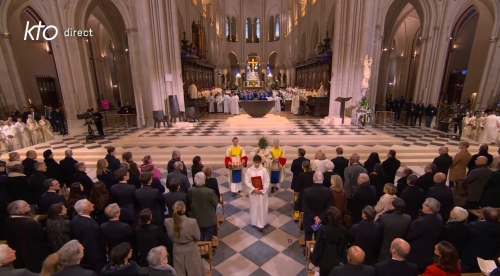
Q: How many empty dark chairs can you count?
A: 3